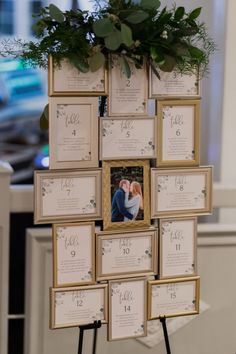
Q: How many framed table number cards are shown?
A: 14